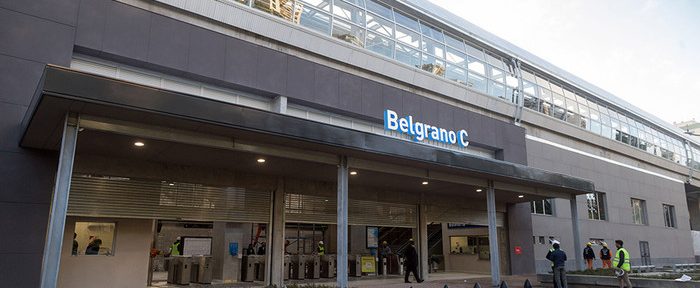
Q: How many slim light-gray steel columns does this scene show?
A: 4